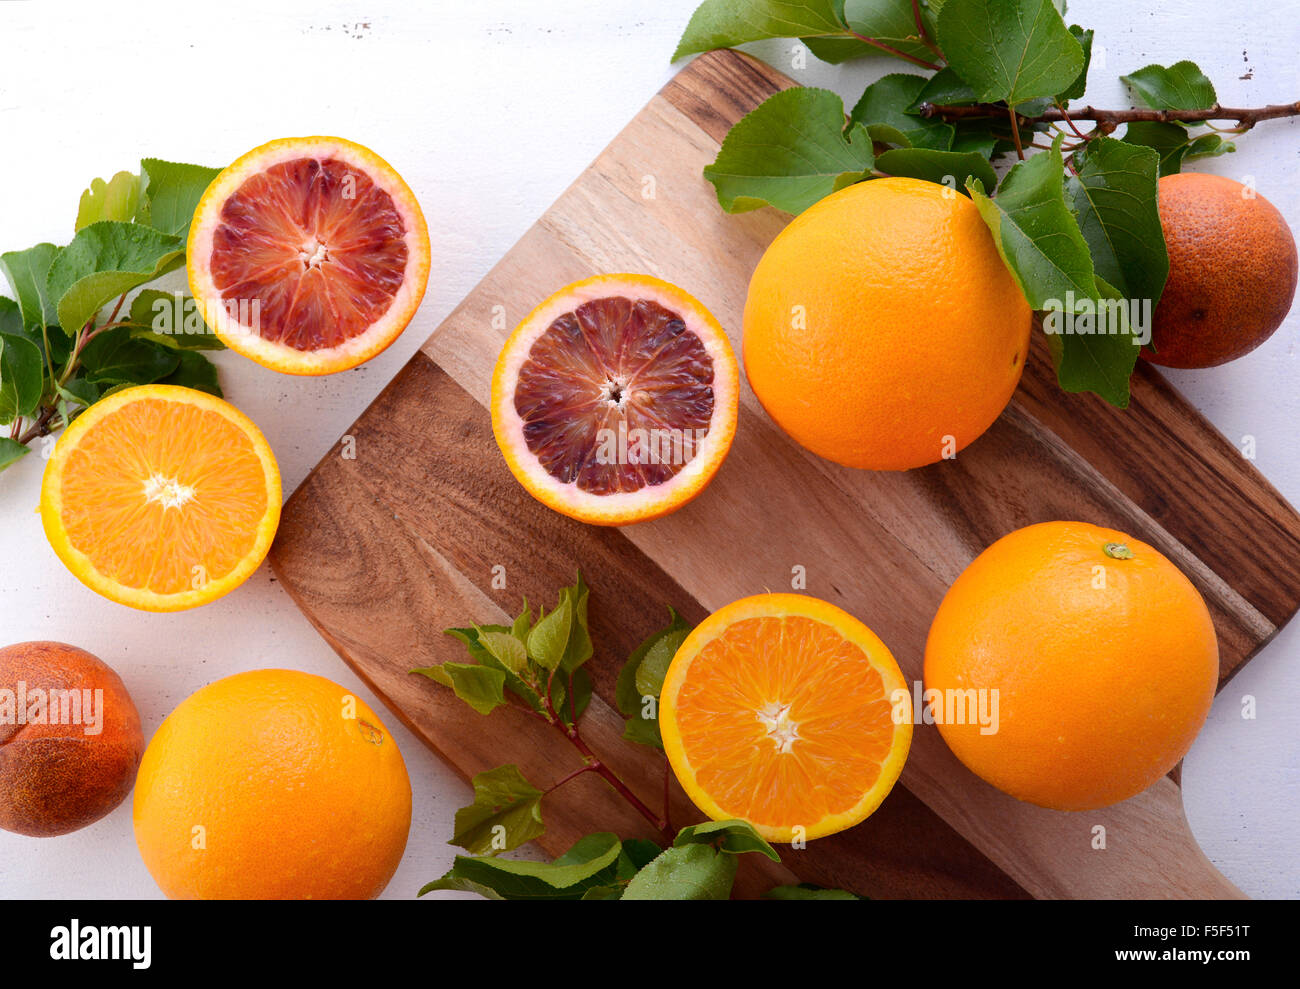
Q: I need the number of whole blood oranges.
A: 2